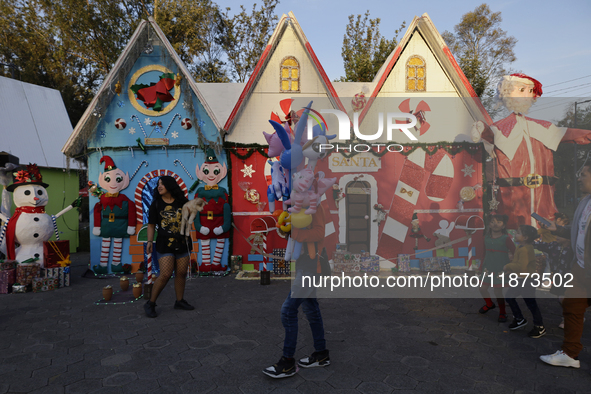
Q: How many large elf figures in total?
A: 2